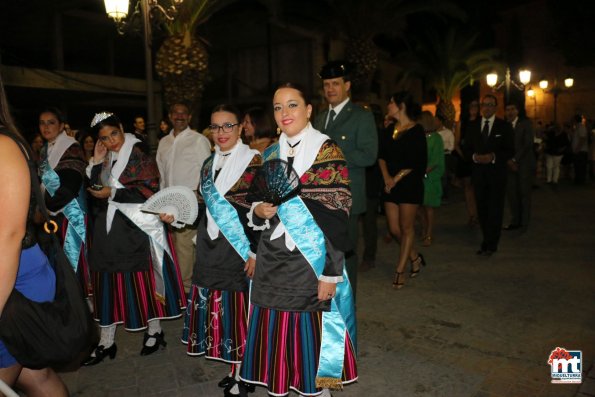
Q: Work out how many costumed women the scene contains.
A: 4